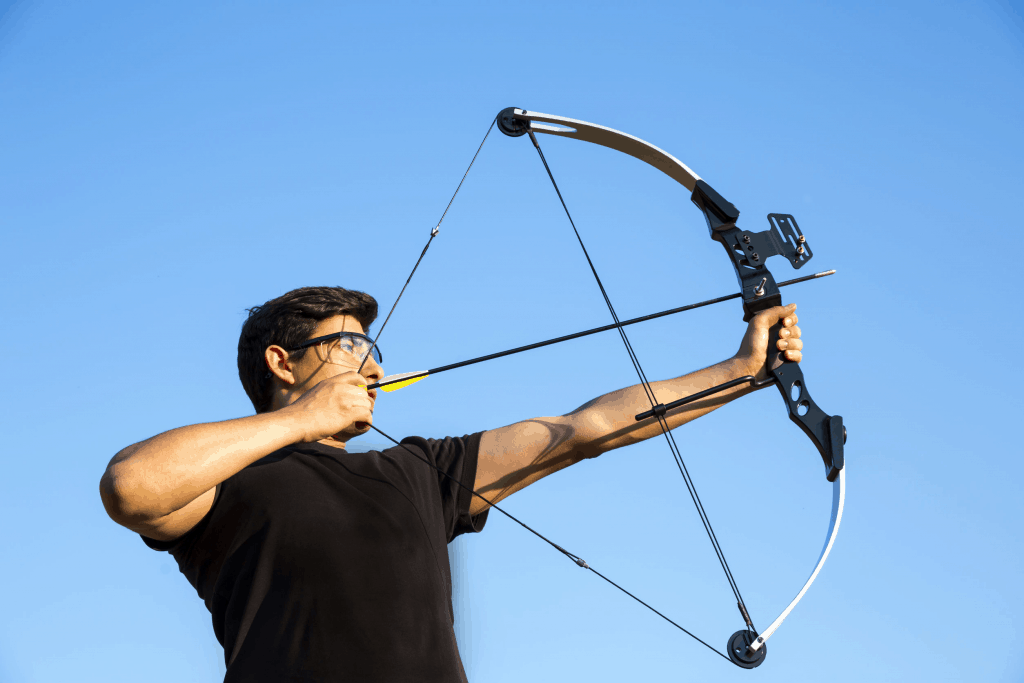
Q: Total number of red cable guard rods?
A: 0